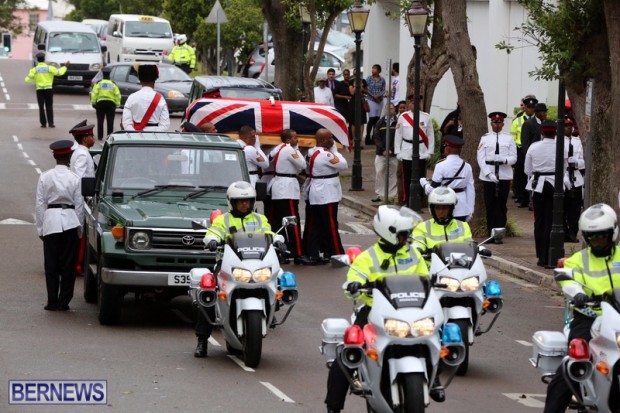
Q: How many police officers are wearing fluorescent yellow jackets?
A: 8